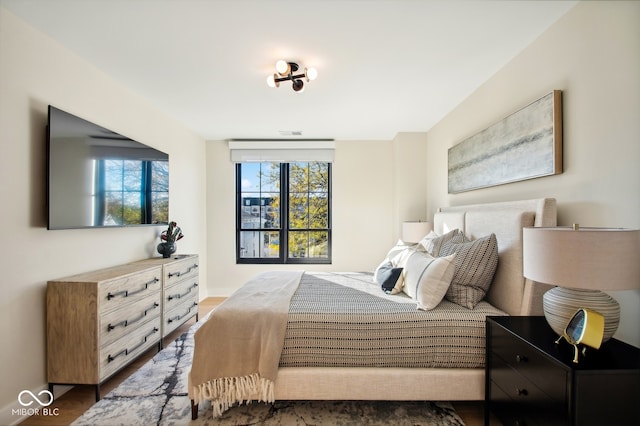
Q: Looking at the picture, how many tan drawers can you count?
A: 6